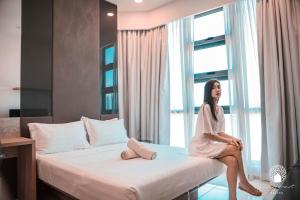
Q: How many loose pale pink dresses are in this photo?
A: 1